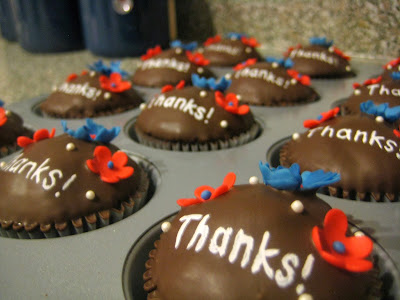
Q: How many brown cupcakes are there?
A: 12